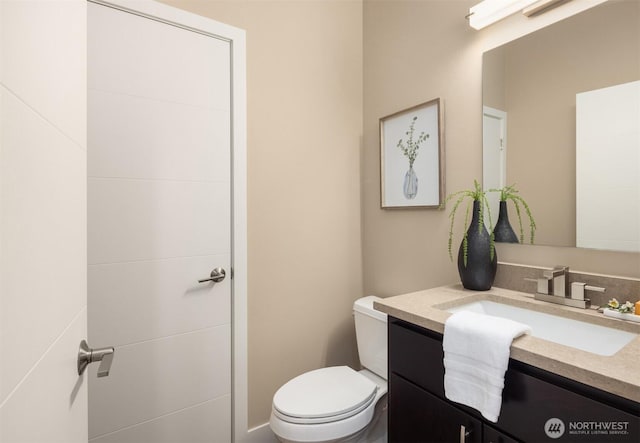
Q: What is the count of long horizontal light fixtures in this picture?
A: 1